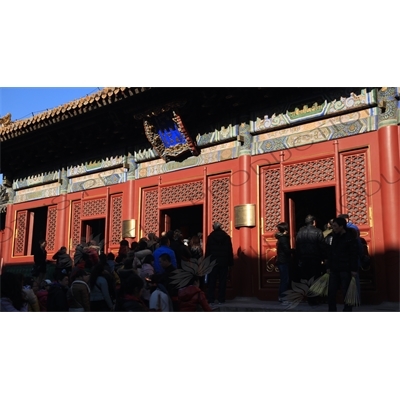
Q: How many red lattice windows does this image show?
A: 11